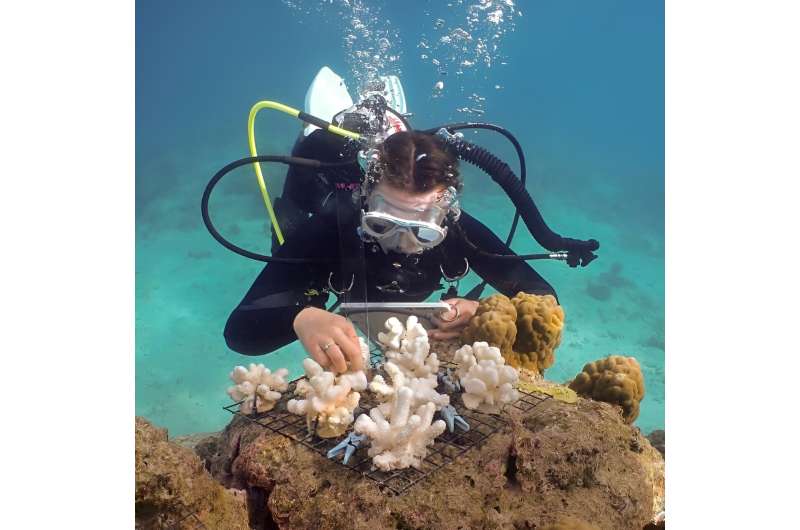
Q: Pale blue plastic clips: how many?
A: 2